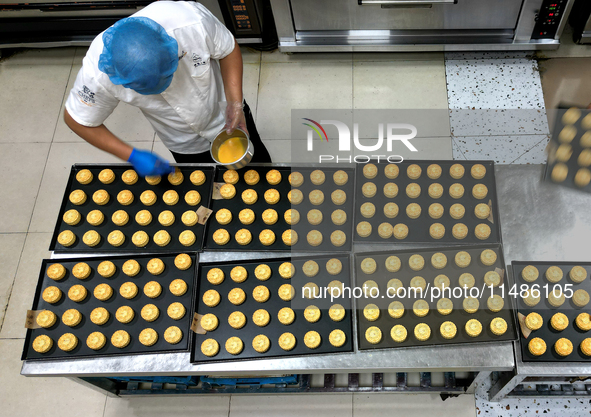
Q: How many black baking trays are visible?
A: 8